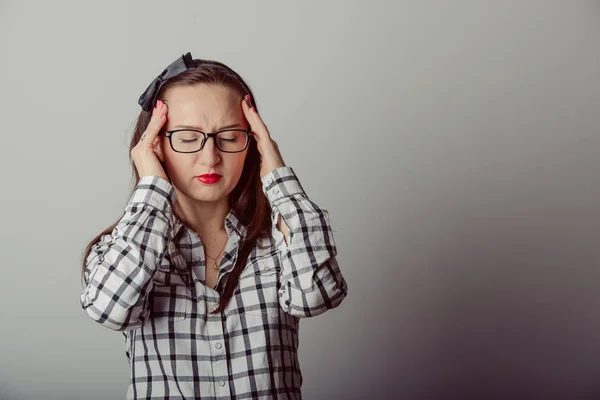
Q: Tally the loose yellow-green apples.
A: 0